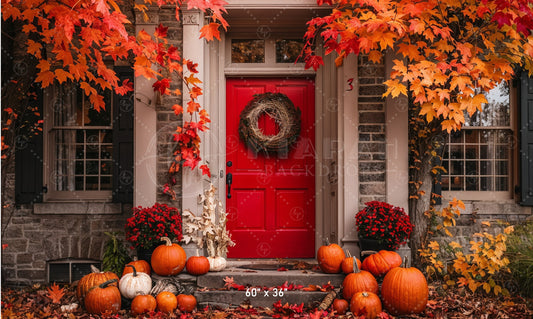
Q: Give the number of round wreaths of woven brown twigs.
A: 1